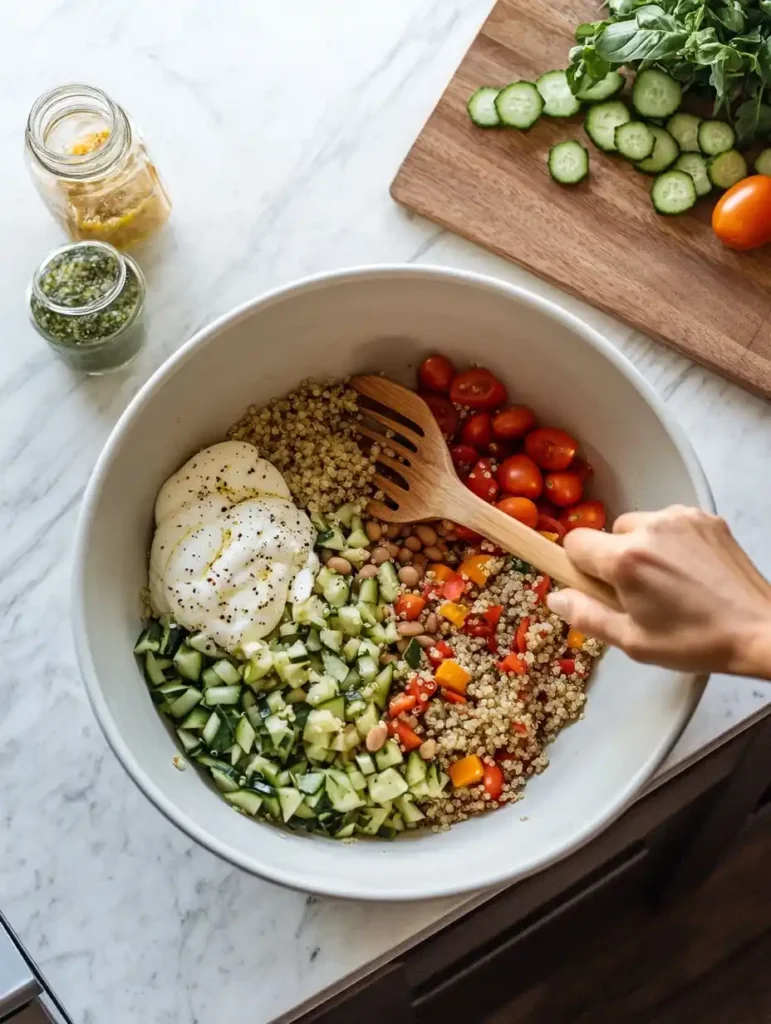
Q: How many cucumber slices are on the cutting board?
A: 15